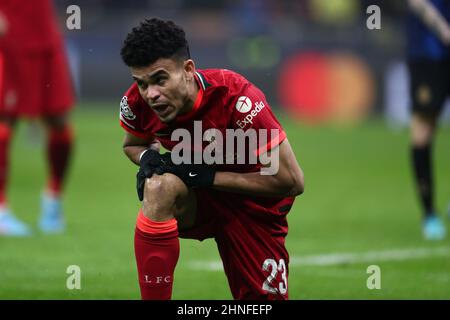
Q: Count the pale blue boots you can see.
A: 3